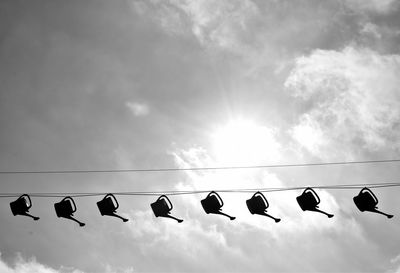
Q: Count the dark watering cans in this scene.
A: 8